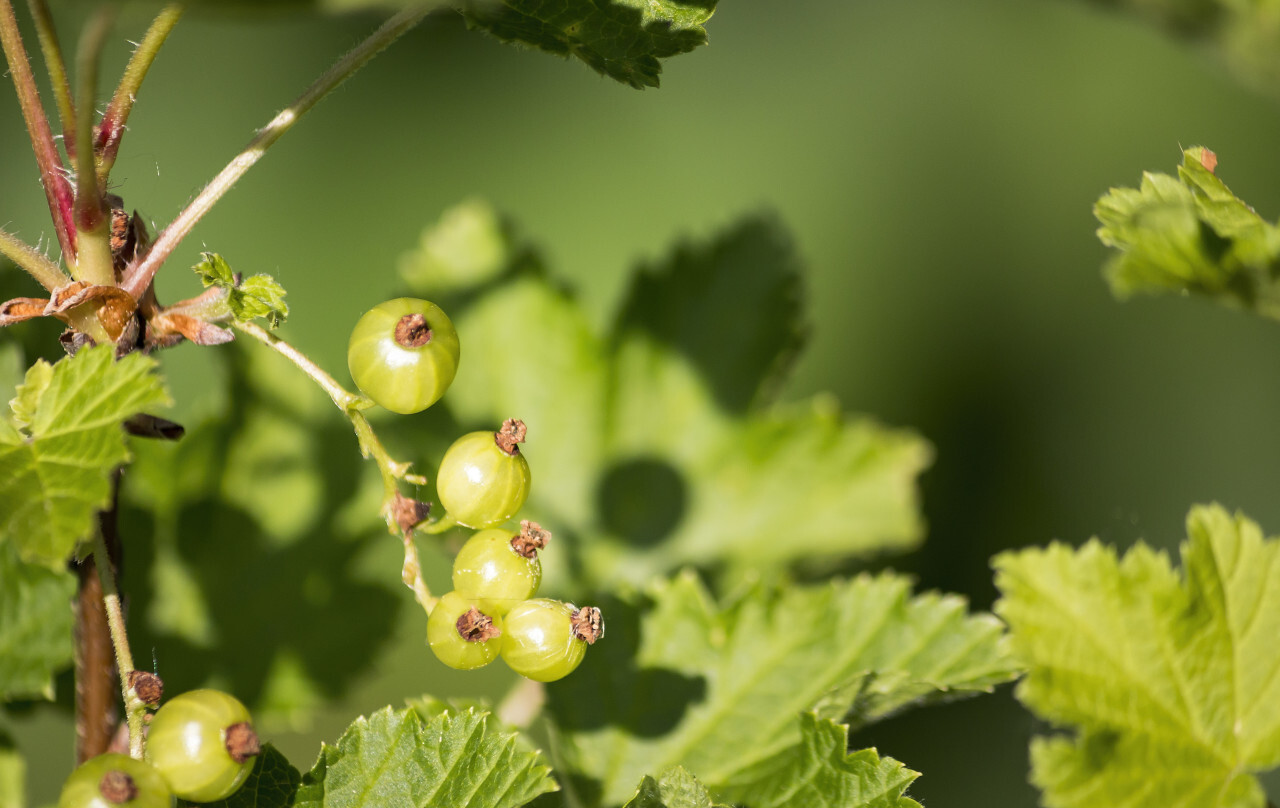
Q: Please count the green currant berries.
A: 7